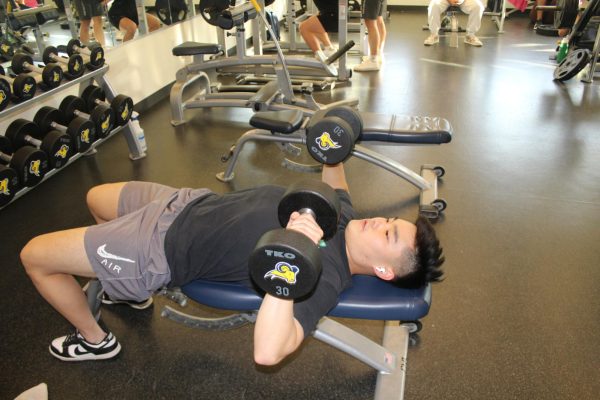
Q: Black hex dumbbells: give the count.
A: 0